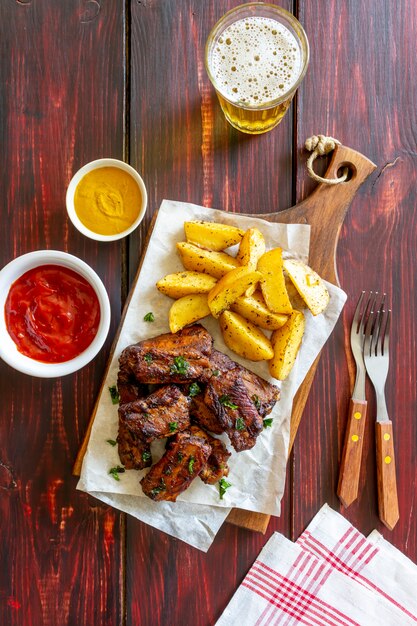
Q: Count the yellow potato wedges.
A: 11